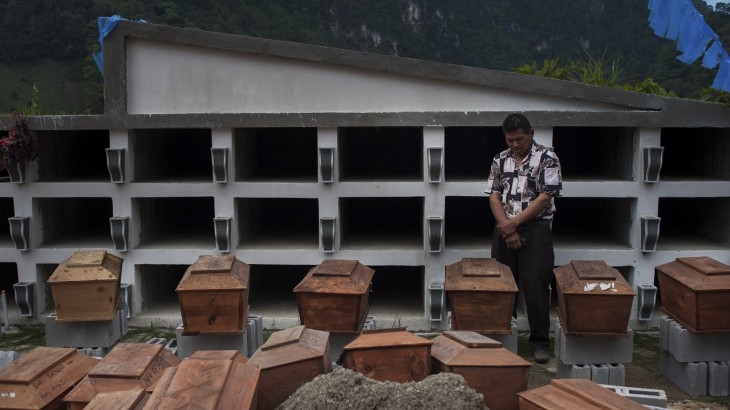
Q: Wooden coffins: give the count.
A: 15